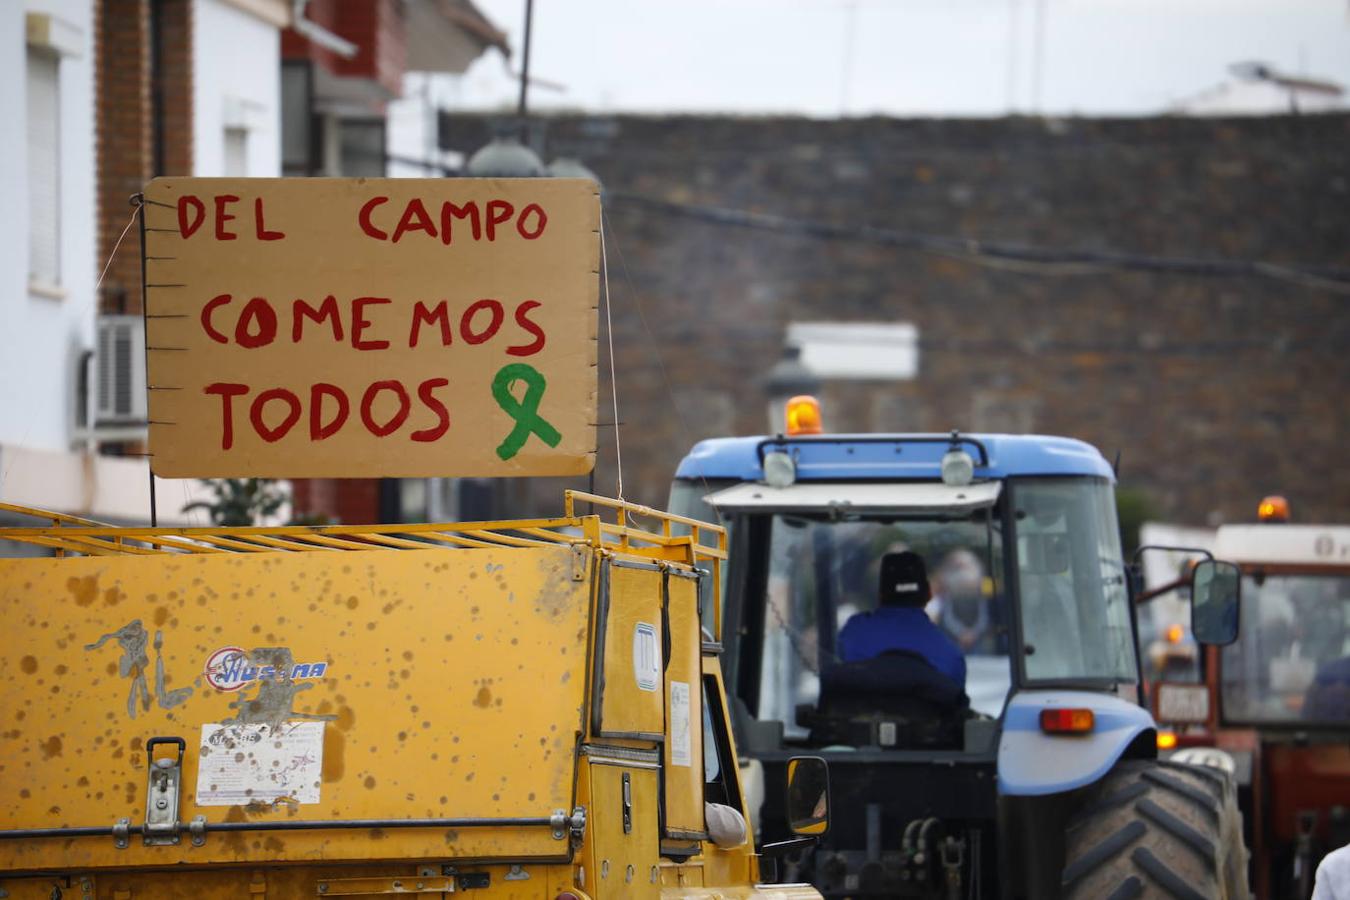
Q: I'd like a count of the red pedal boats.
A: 0